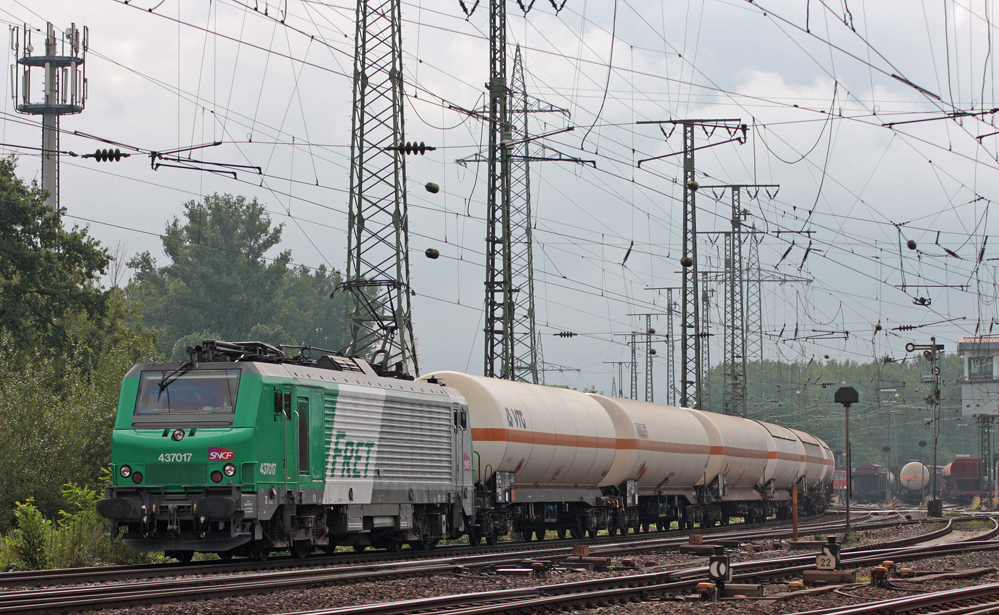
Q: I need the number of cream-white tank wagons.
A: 7